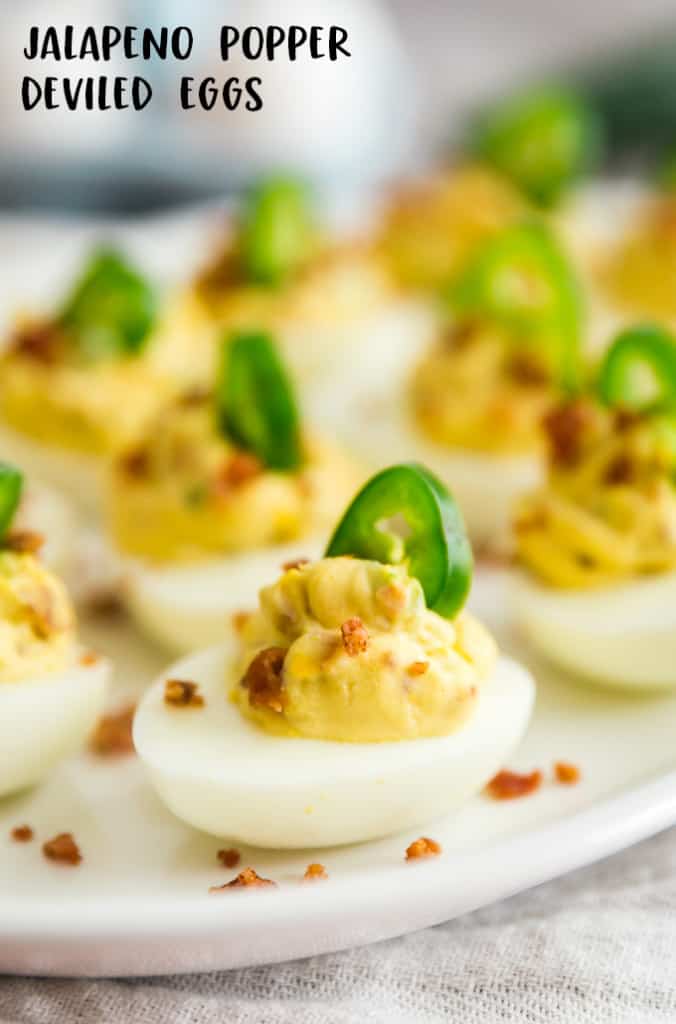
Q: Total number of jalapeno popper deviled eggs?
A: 9